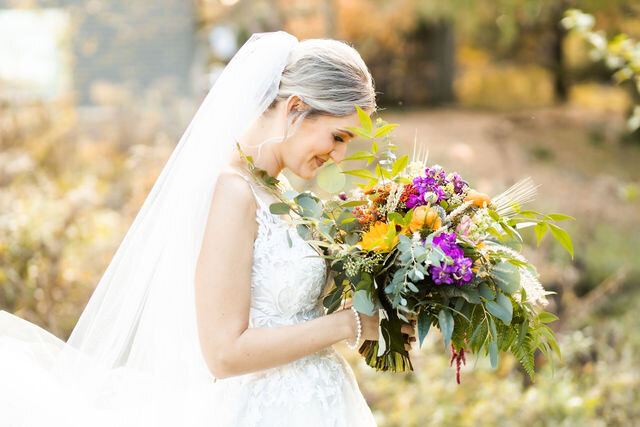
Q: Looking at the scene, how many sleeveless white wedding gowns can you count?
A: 1